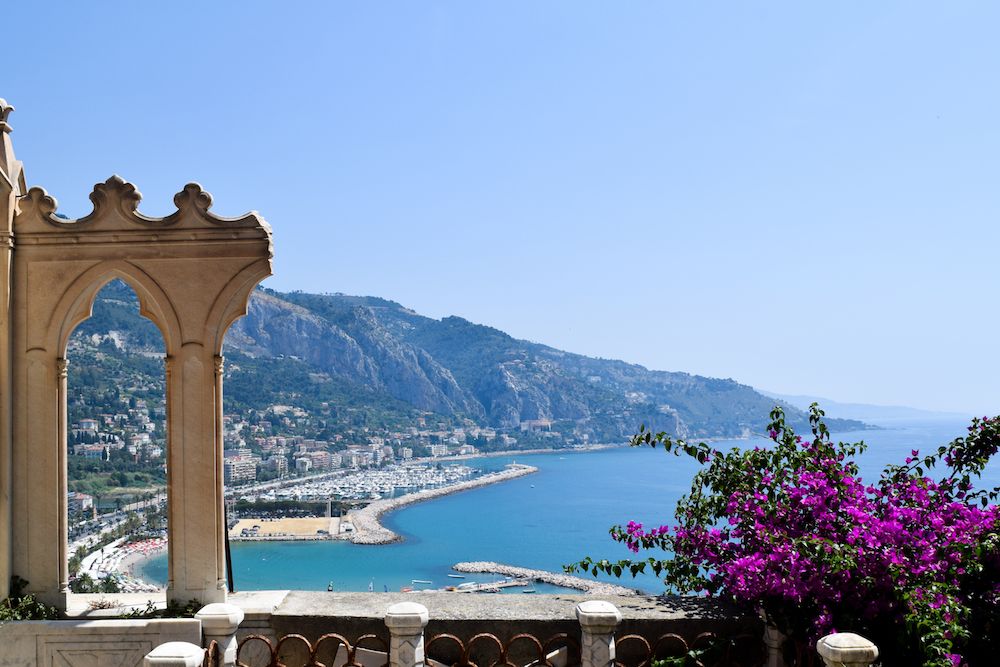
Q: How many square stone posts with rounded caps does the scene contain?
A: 5